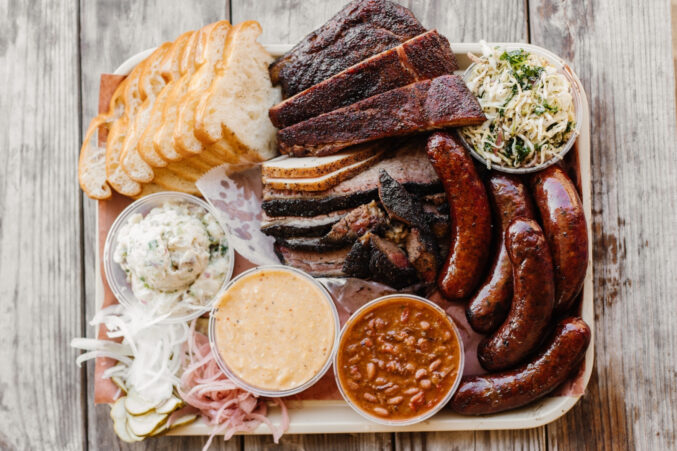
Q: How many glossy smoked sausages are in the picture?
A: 5